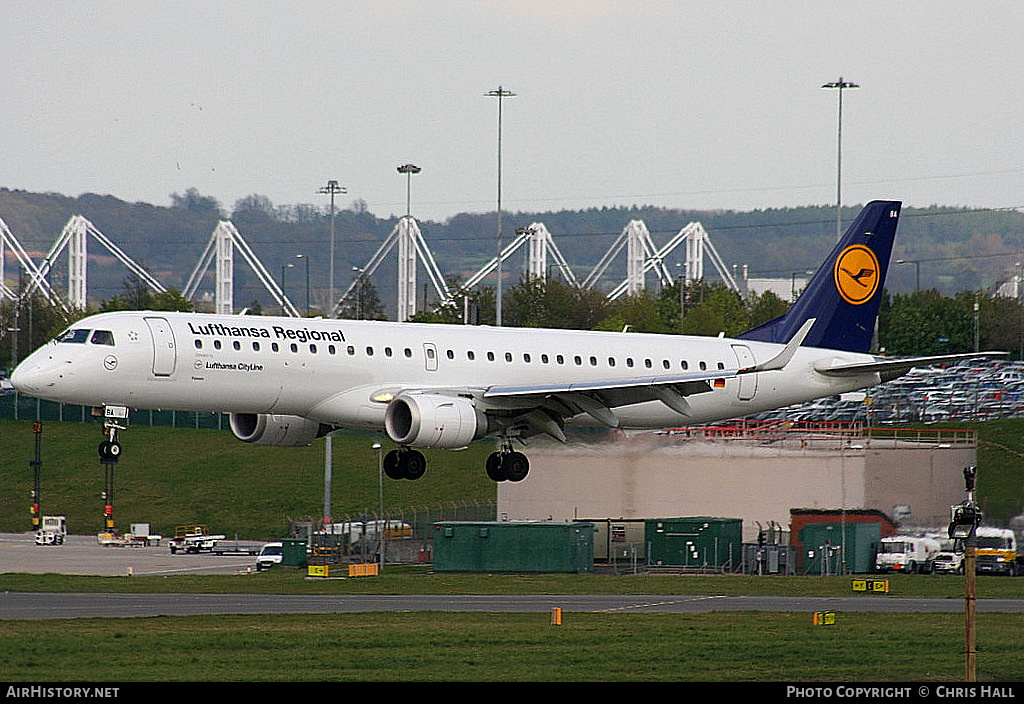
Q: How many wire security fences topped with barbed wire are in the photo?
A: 1